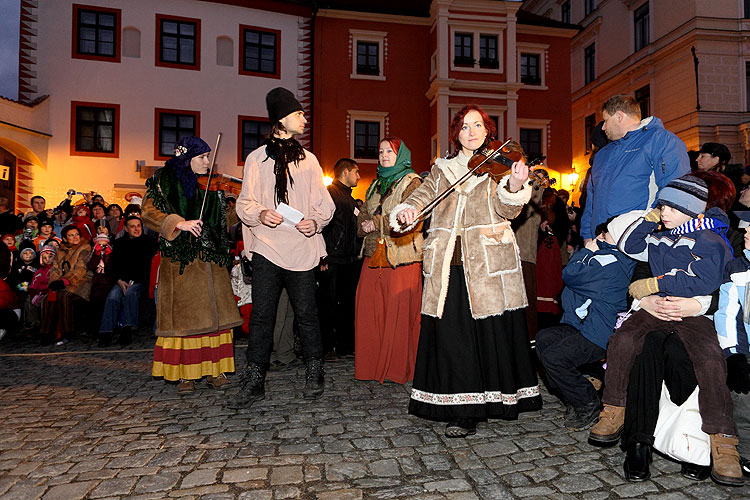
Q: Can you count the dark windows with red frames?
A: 6